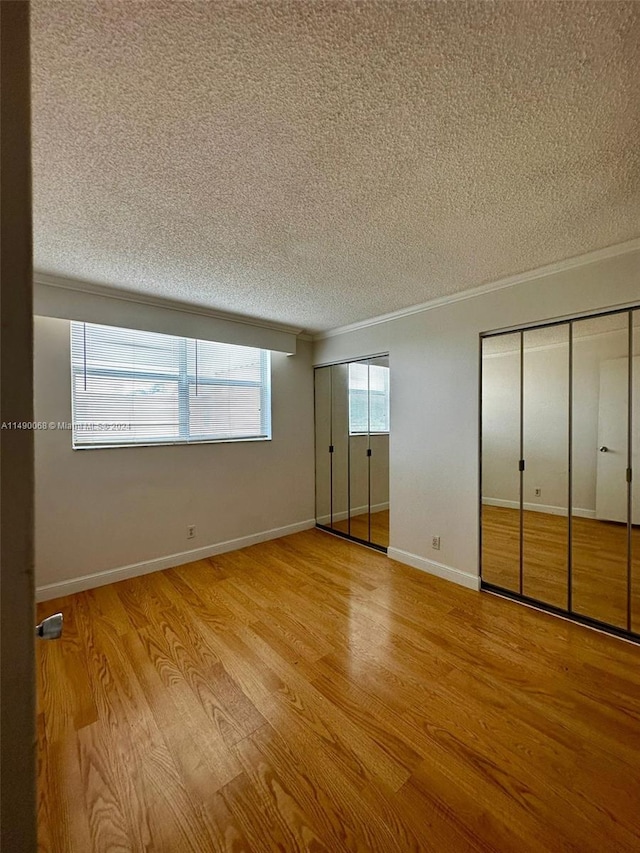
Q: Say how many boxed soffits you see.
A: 1